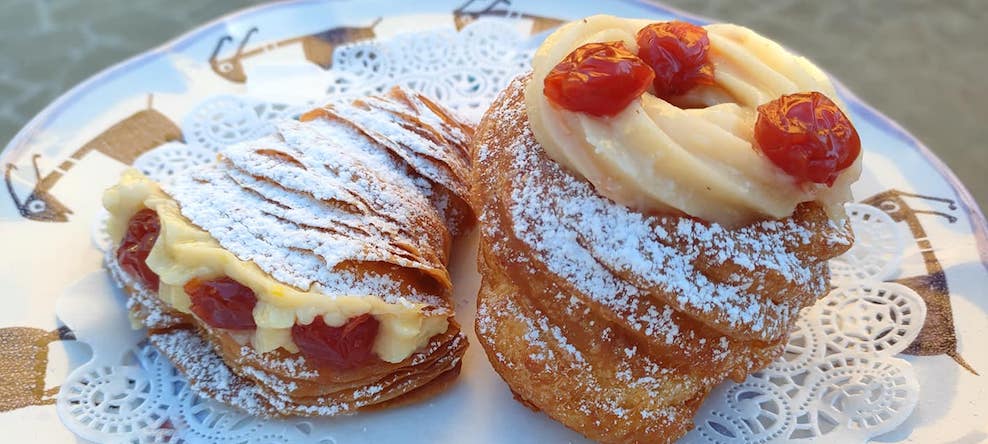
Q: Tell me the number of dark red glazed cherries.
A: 6